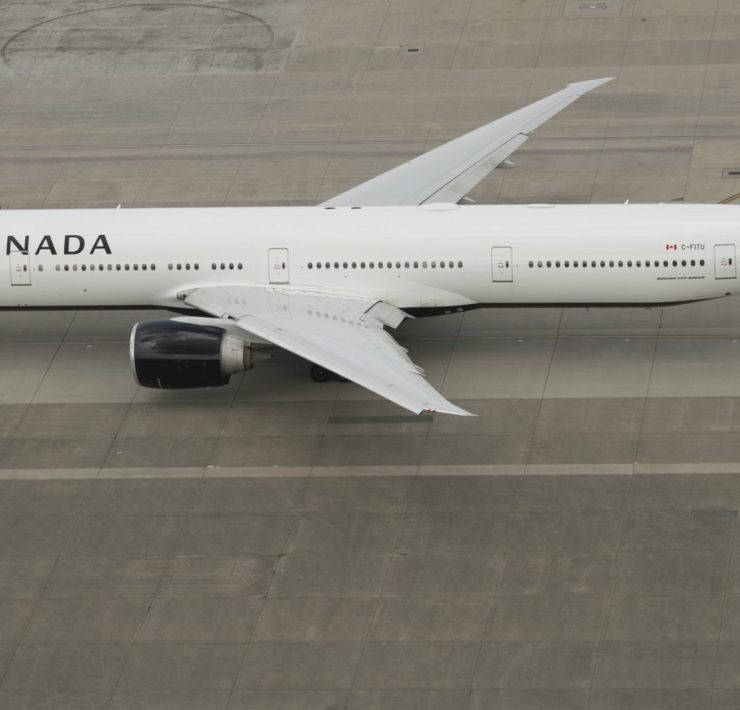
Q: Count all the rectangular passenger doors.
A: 4